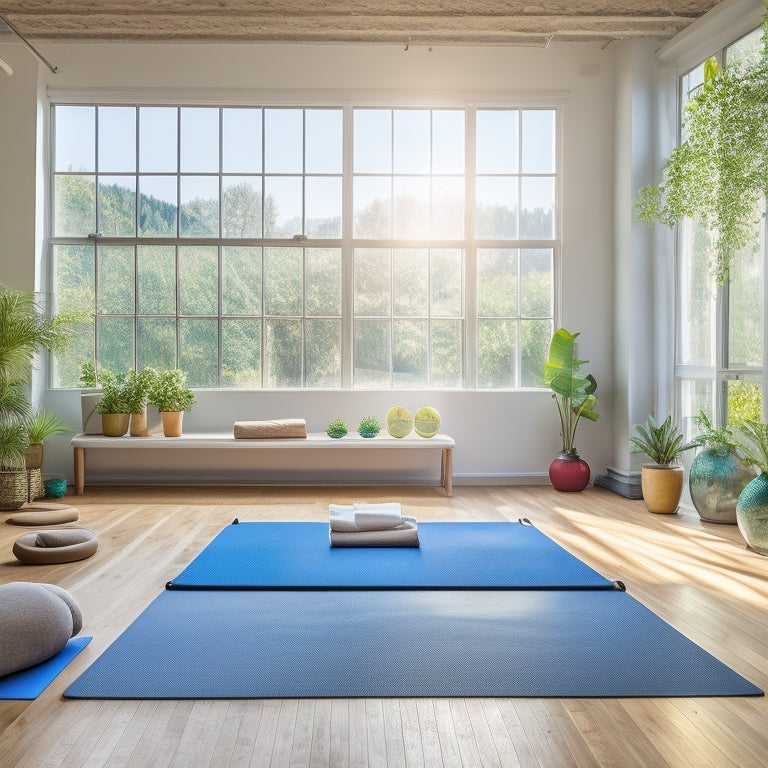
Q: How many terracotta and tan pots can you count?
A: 4